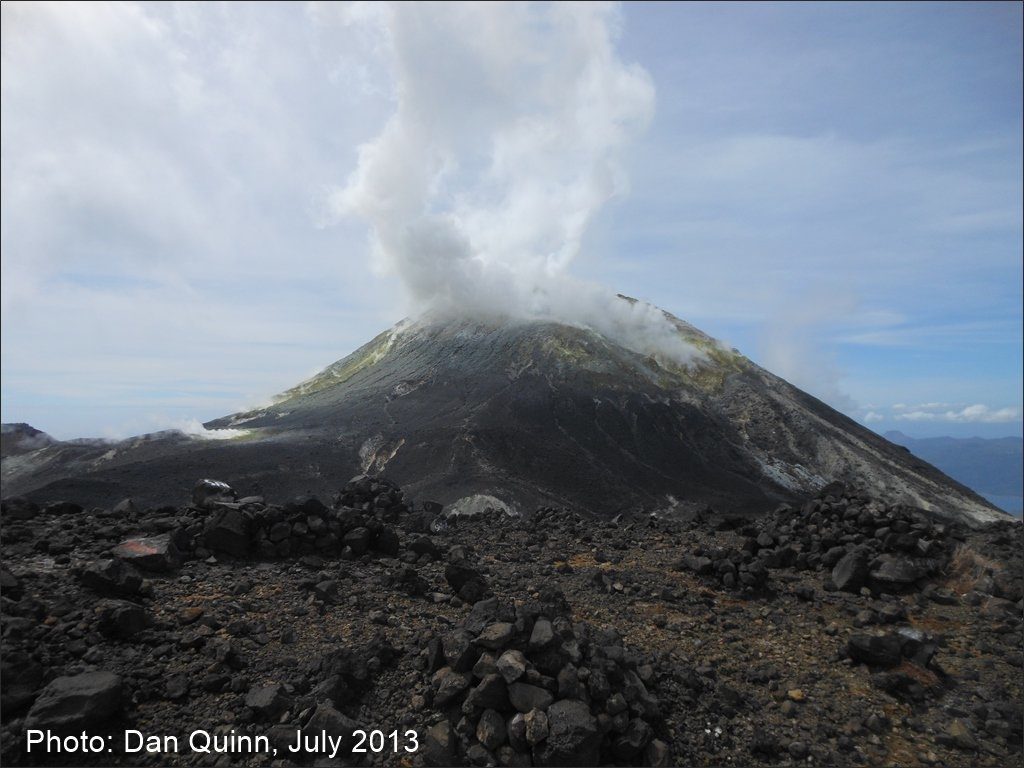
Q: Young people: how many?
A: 0